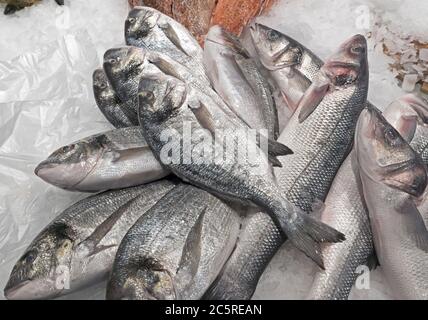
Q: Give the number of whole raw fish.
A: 13